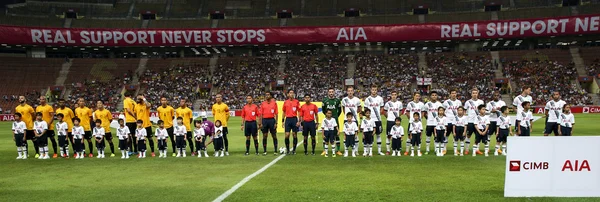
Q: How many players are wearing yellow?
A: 10